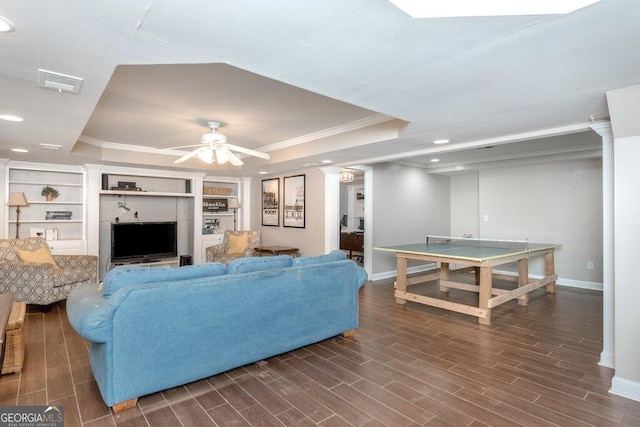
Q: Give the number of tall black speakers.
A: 2